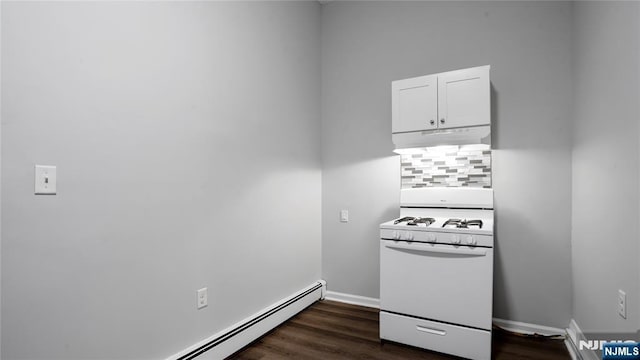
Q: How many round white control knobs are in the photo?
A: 5